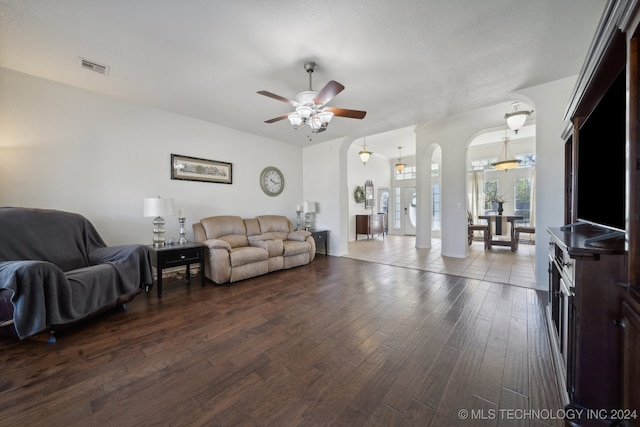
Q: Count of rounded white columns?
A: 2